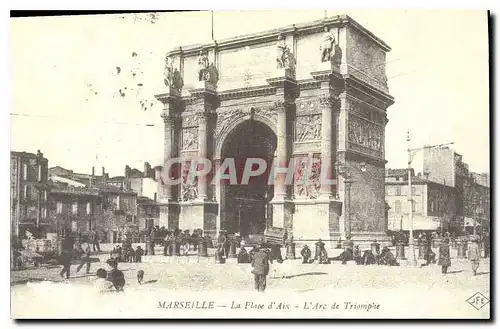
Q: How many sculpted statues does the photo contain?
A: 4